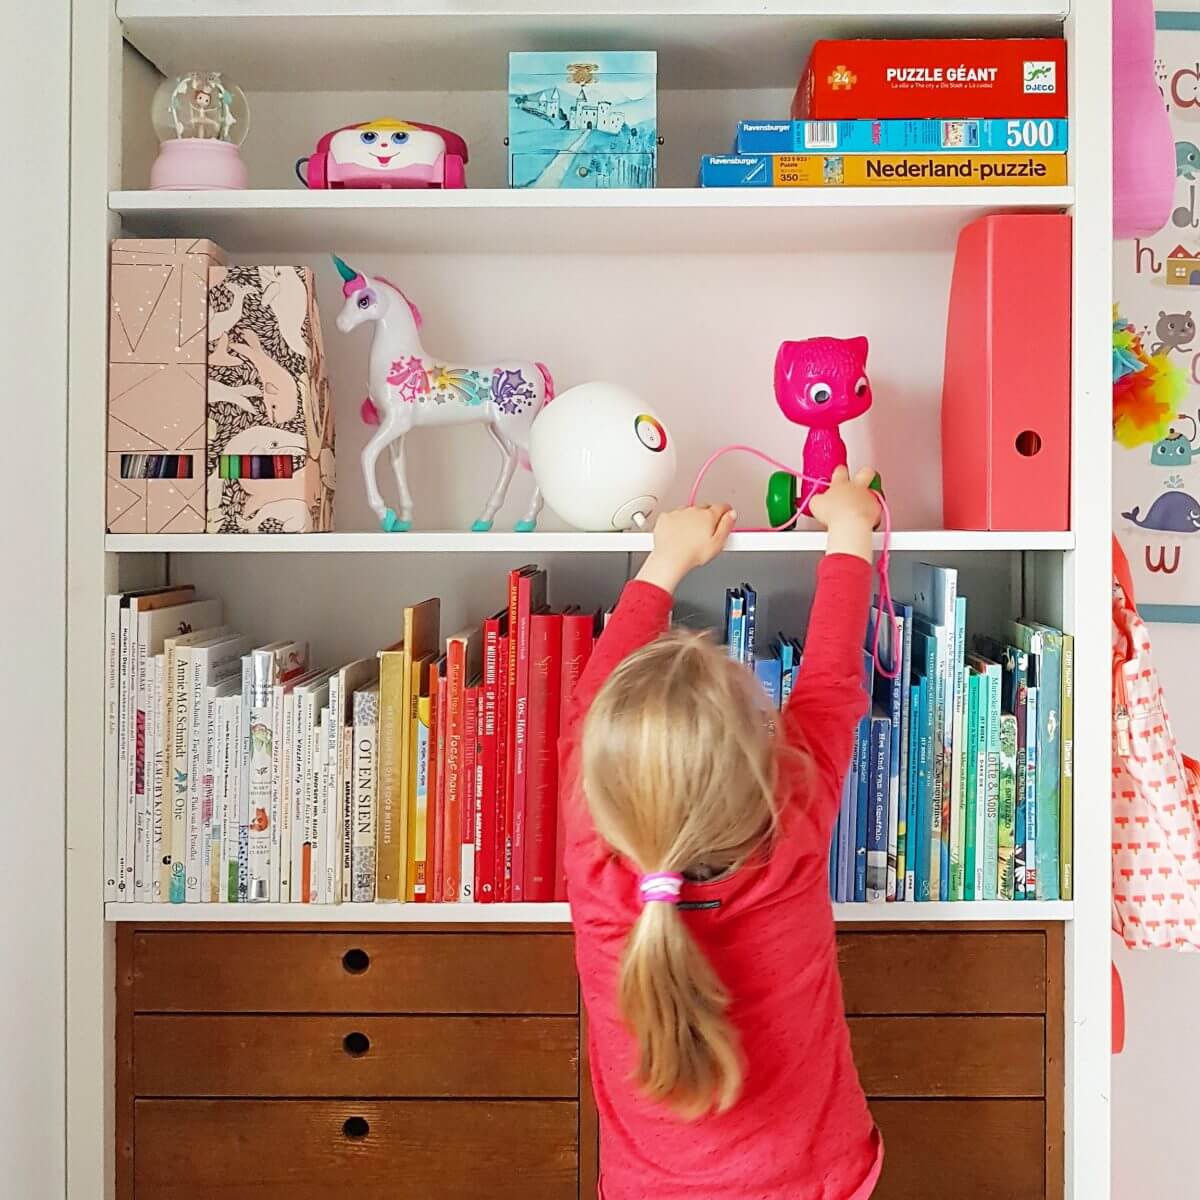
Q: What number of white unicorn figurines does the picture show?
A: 1